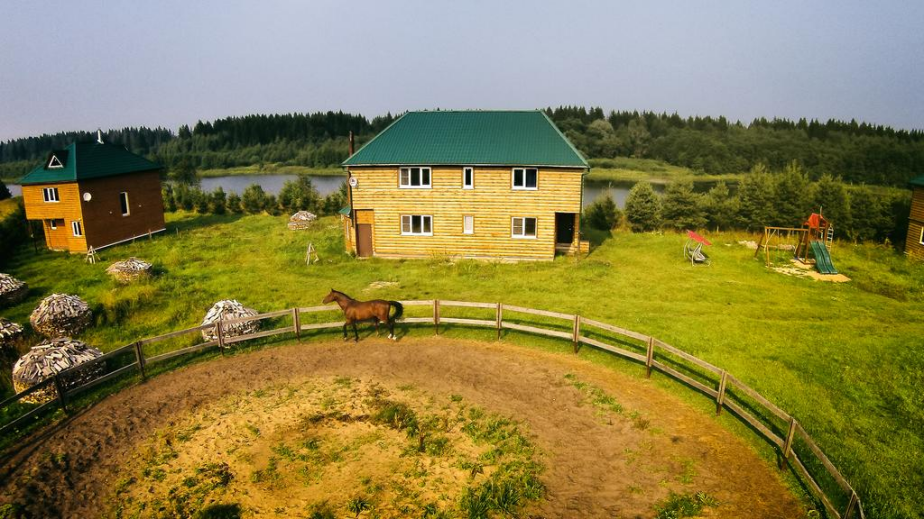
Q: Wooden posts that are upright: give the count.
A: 11